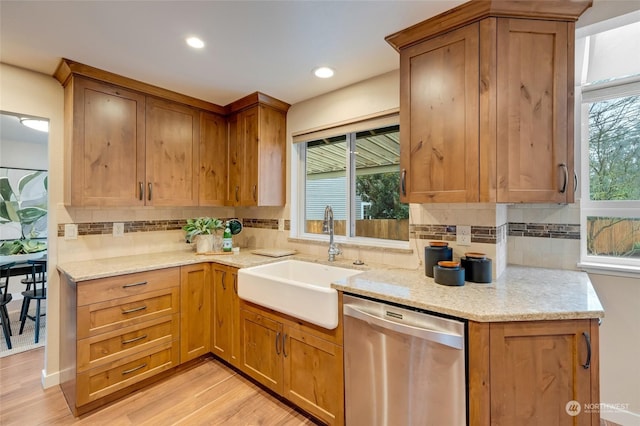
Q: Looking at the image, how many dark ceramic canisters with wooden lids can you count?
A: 3